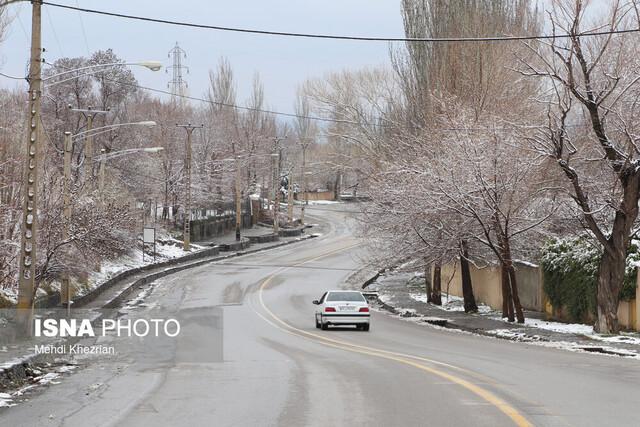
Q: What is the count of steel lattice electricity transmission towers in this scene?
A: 1